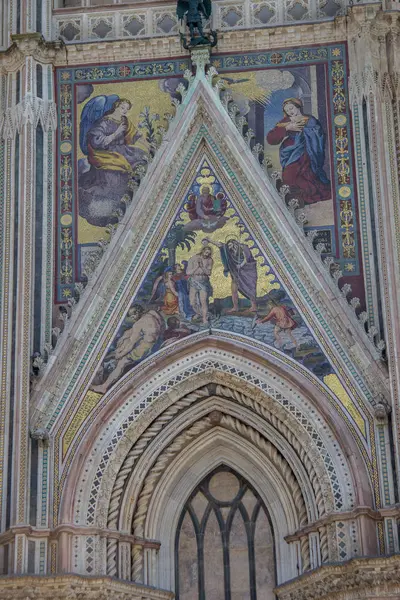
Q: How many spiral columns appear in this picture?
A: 4